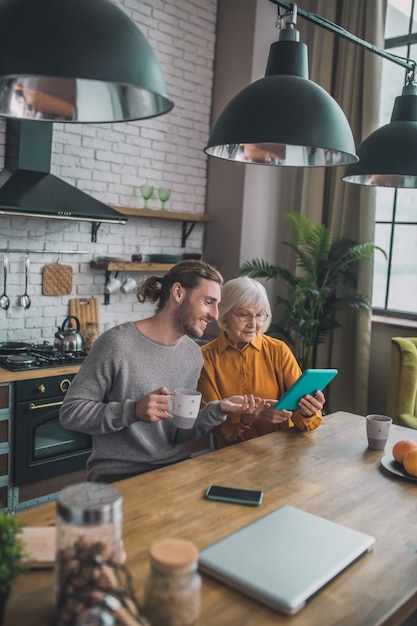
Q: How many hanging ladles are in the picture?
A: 2